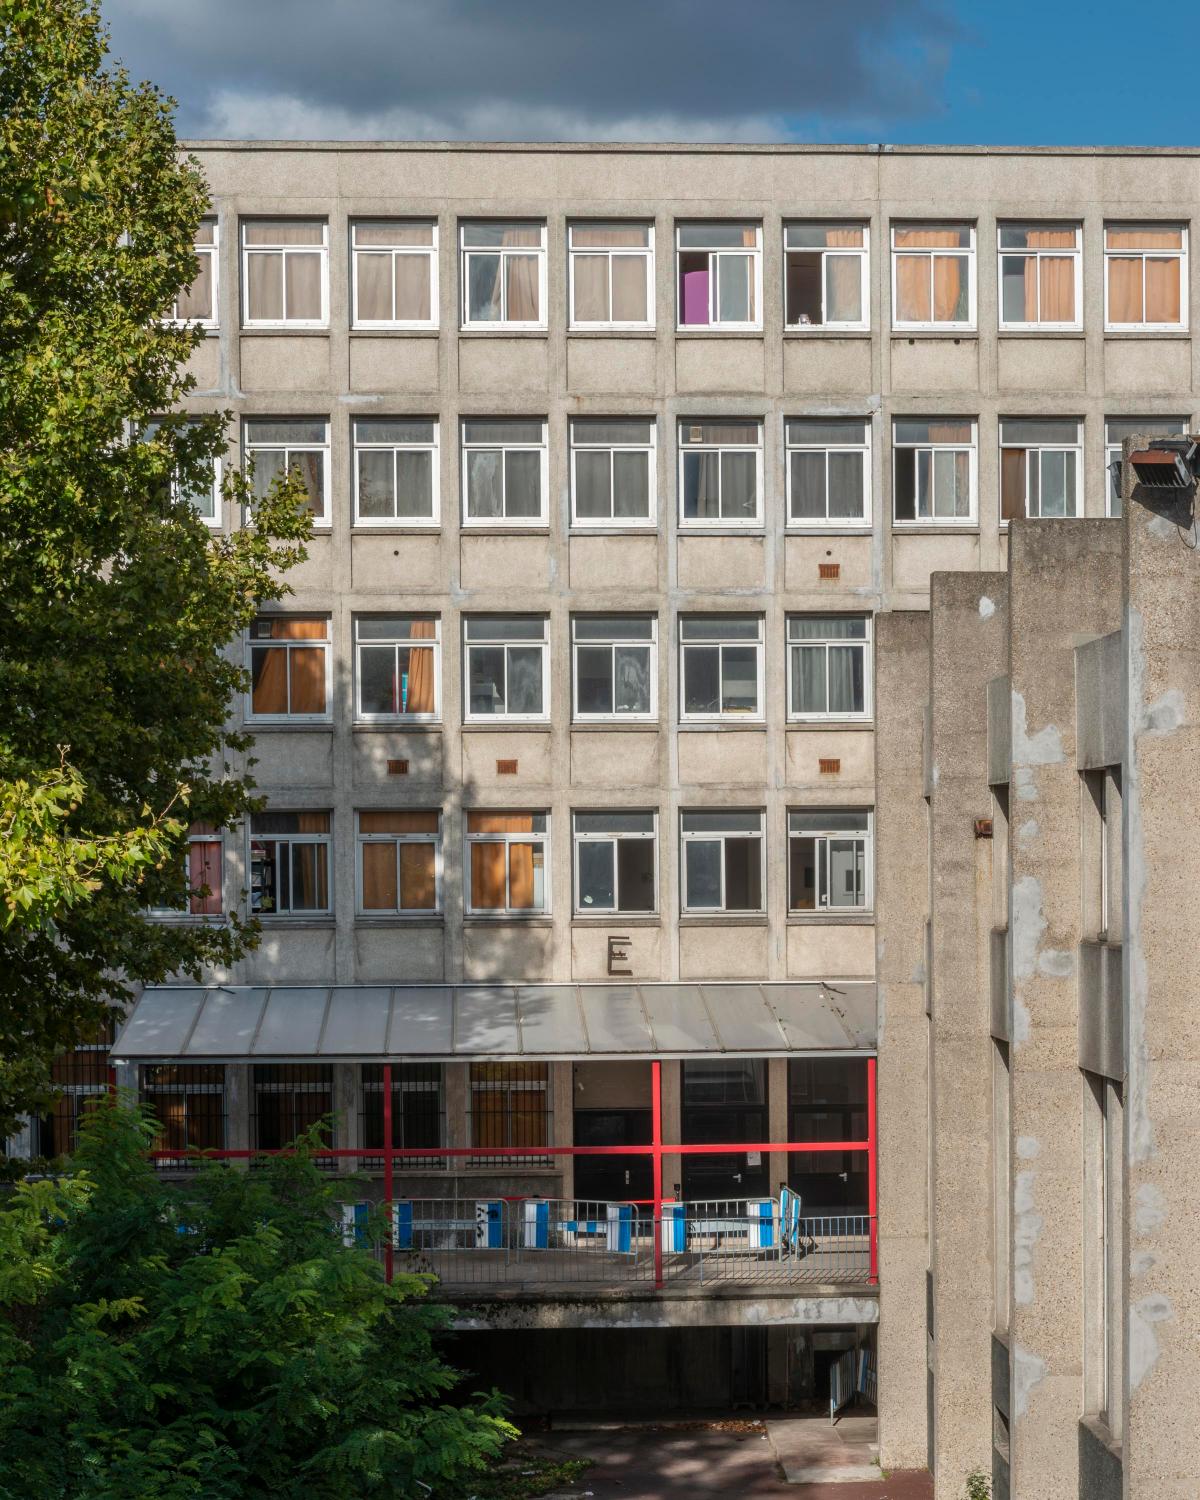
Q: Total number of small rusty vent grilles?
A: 4